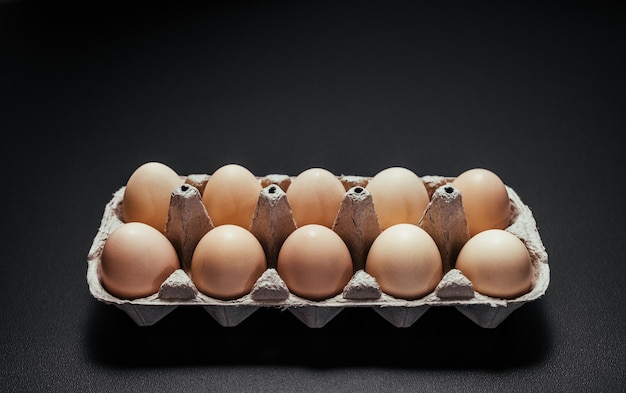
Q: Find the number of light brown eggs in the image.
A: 10